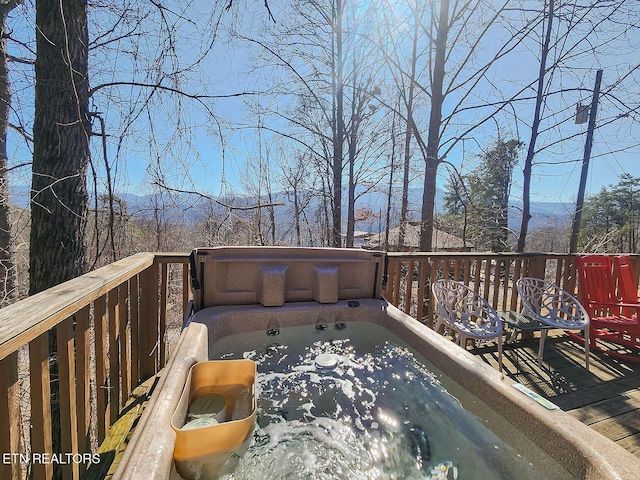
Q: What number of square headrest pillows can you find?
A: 2